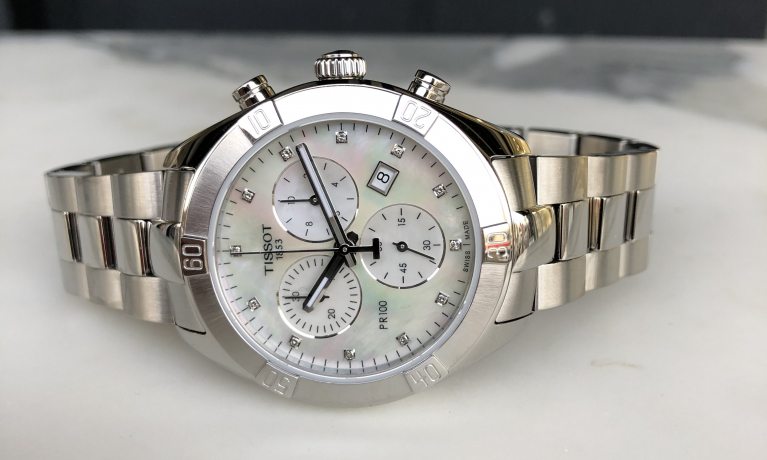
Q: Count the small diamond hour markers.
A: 12